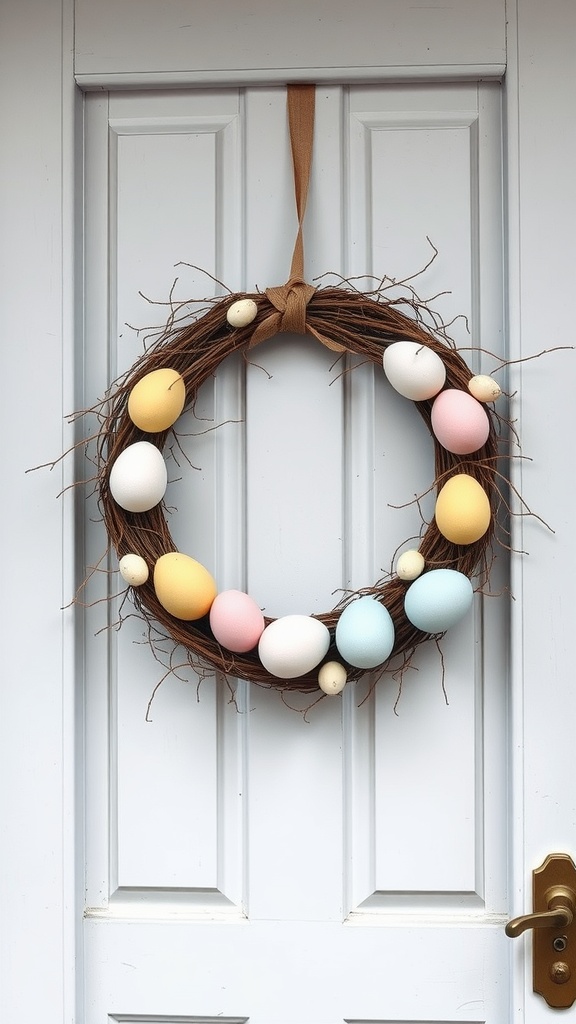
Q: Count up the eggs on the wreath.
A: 15